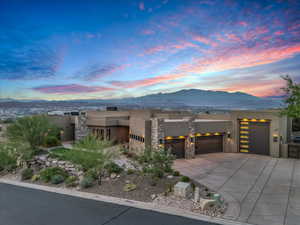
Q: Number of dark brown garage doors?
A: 3